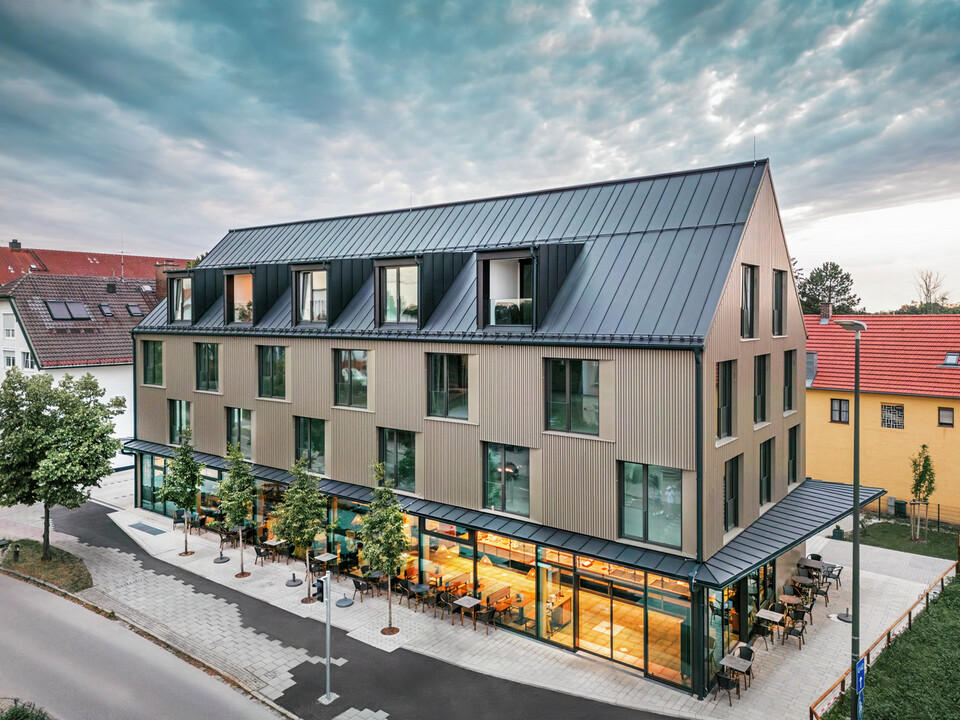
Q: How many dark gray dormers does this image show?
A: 5